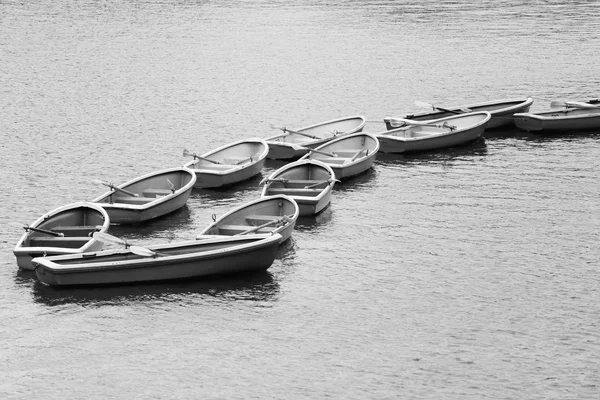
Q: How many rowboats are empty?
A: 11